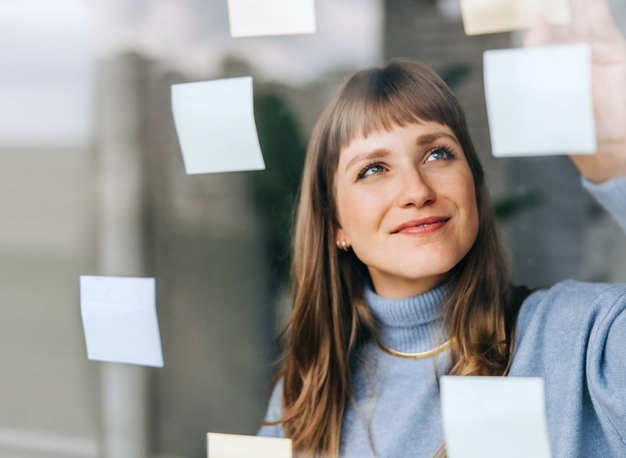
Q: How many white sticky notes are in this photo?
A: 5